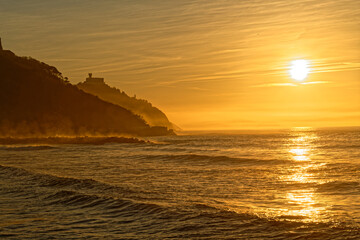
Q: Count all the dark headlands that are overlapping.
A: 2